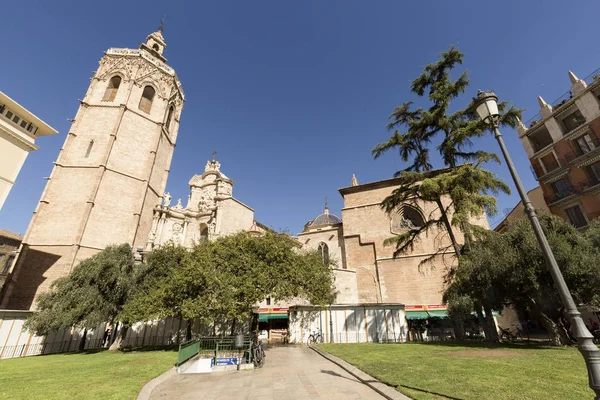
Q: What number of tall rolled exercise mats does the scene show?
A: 0